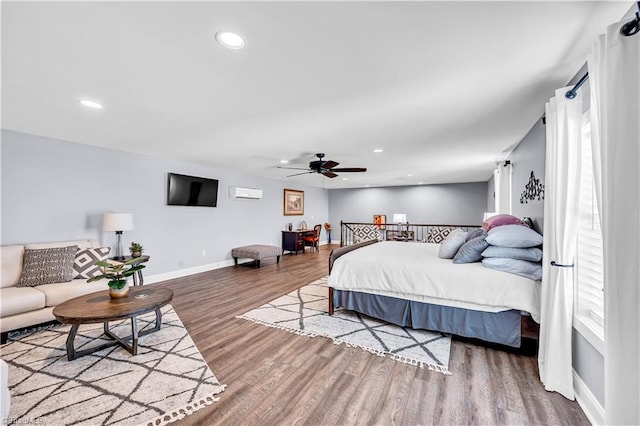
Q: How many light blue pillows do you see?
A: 3